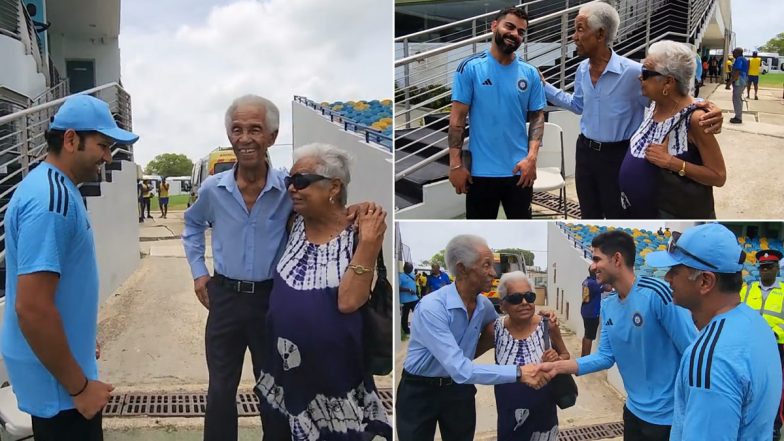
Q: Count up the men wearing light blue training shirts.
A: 4